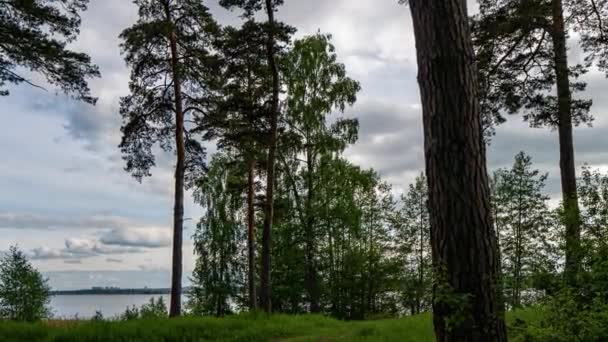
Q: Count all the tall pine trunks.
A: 5